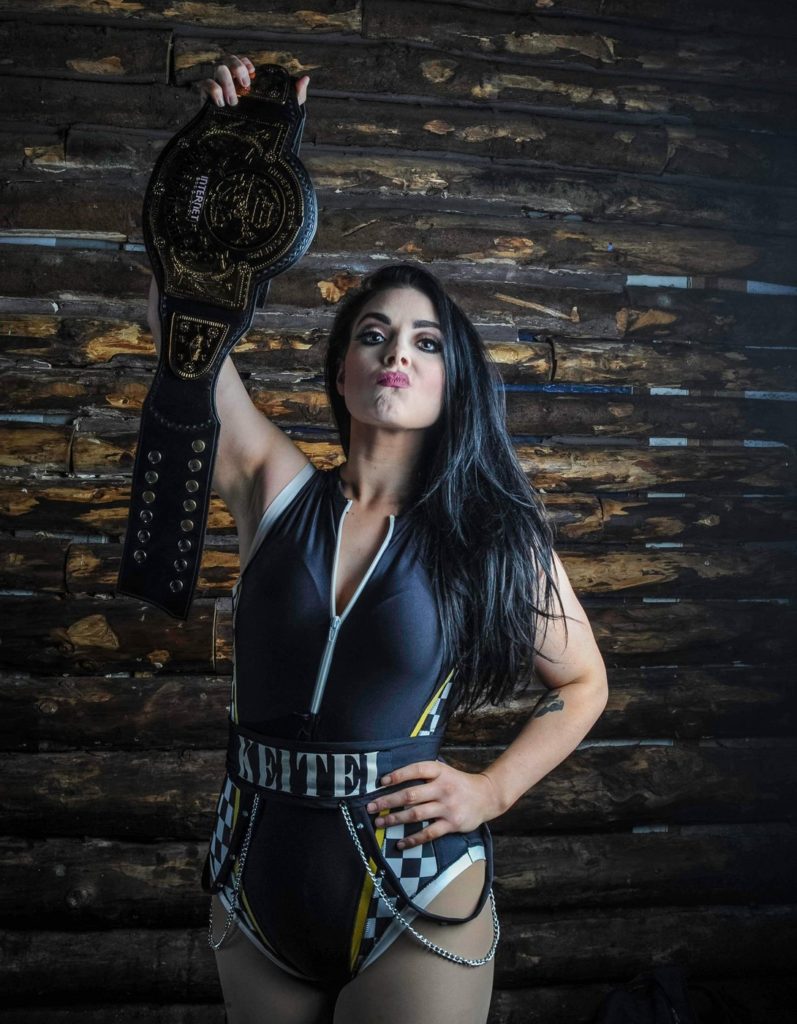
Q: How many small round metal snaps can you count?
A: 14